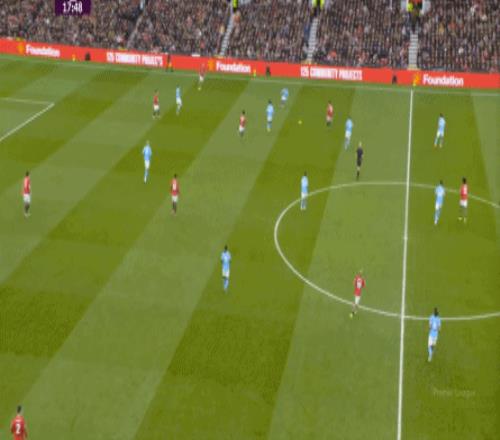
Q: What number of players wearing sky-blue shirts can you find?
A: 10